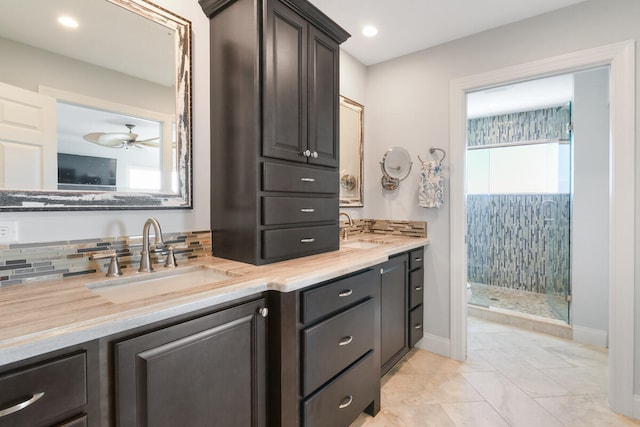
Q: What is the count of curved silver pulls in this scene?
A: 10